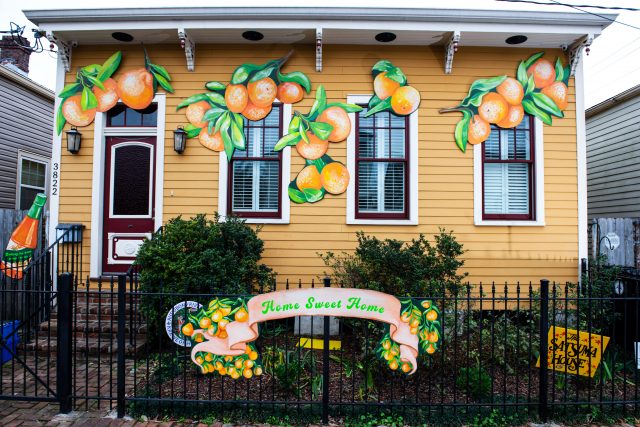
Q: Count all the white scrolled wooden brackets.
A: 5